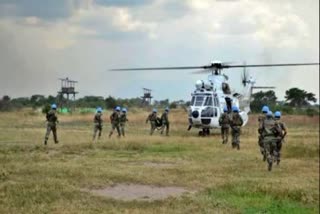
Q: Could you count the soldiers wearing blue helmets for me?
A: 11